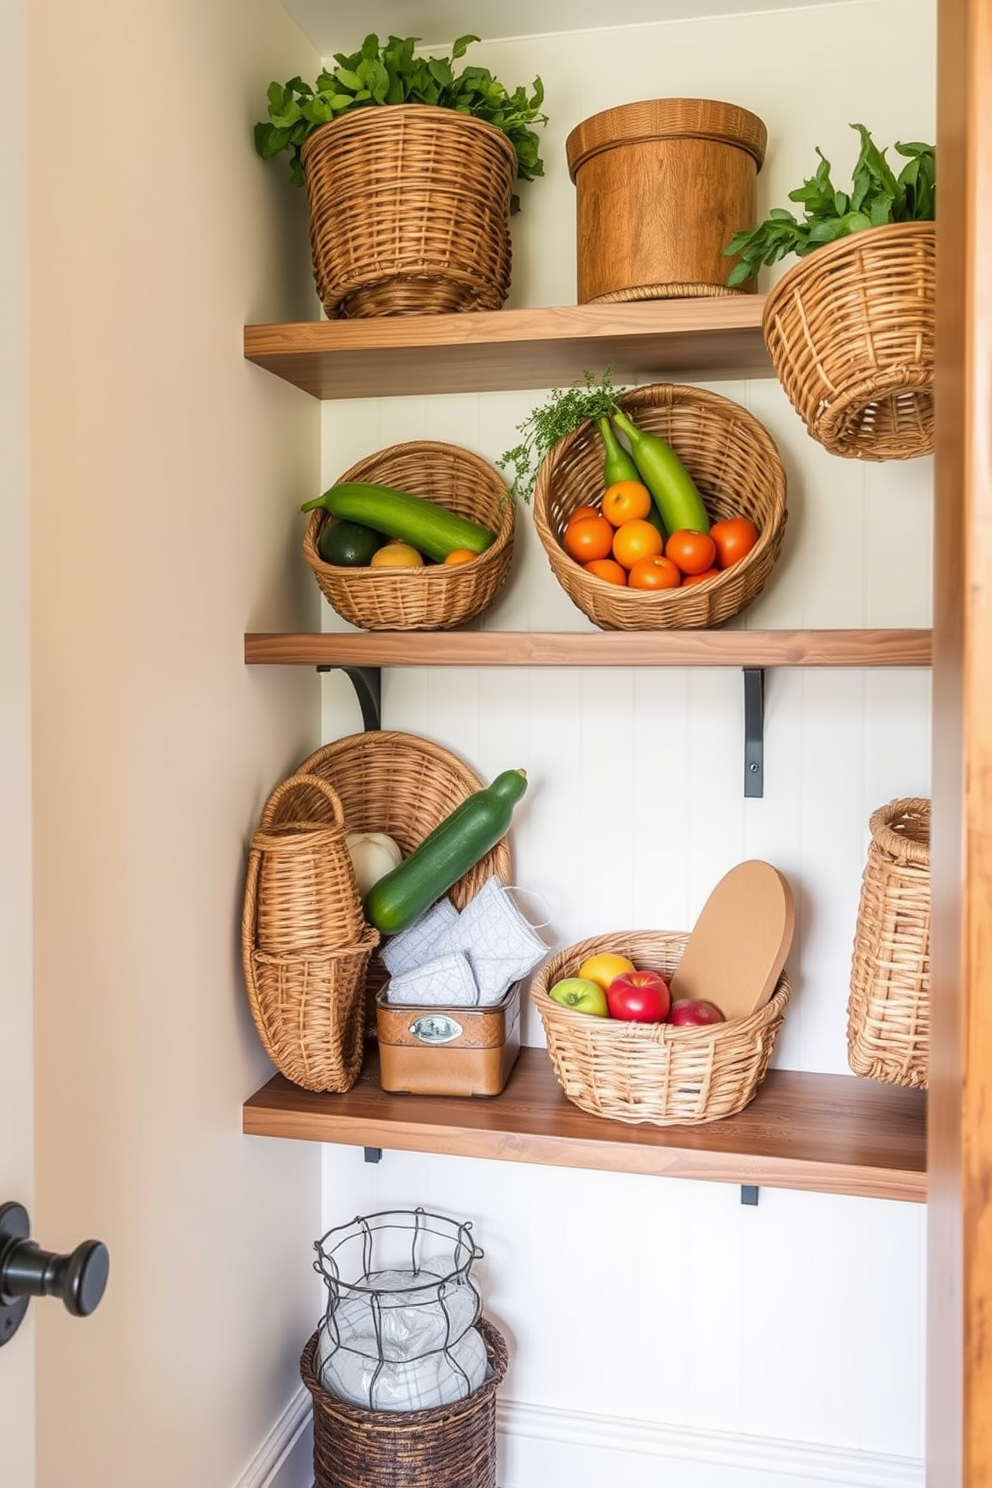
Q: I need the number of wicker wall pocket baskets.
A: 1